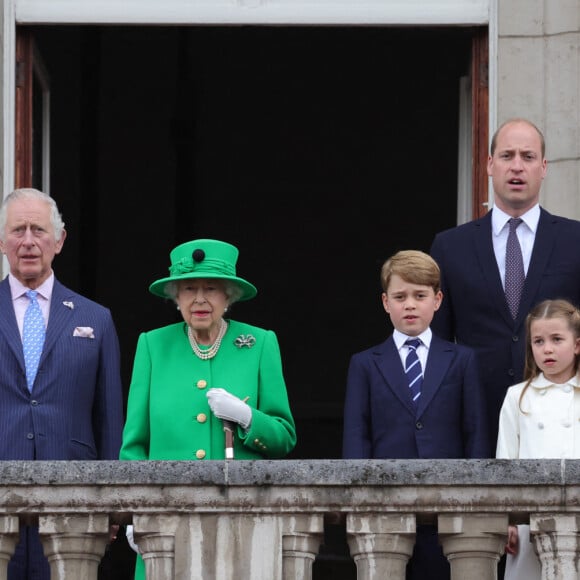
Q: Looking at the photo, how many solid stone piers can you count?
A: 1